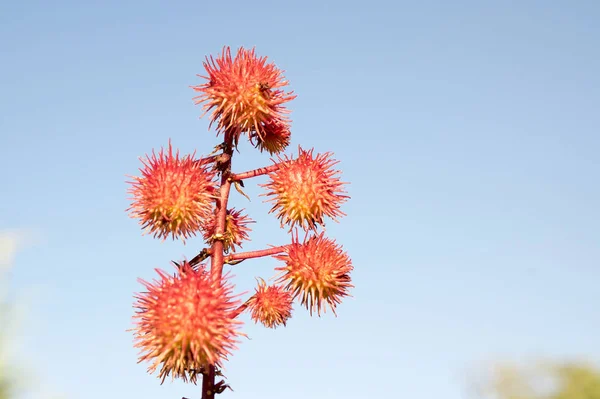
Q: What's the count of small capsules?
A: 3